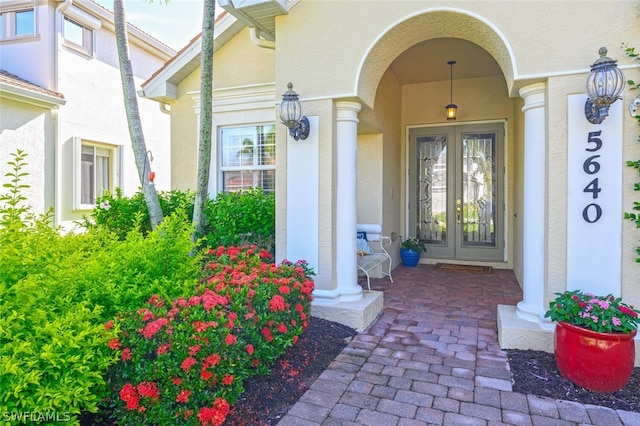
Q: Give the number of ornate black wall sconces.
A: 2